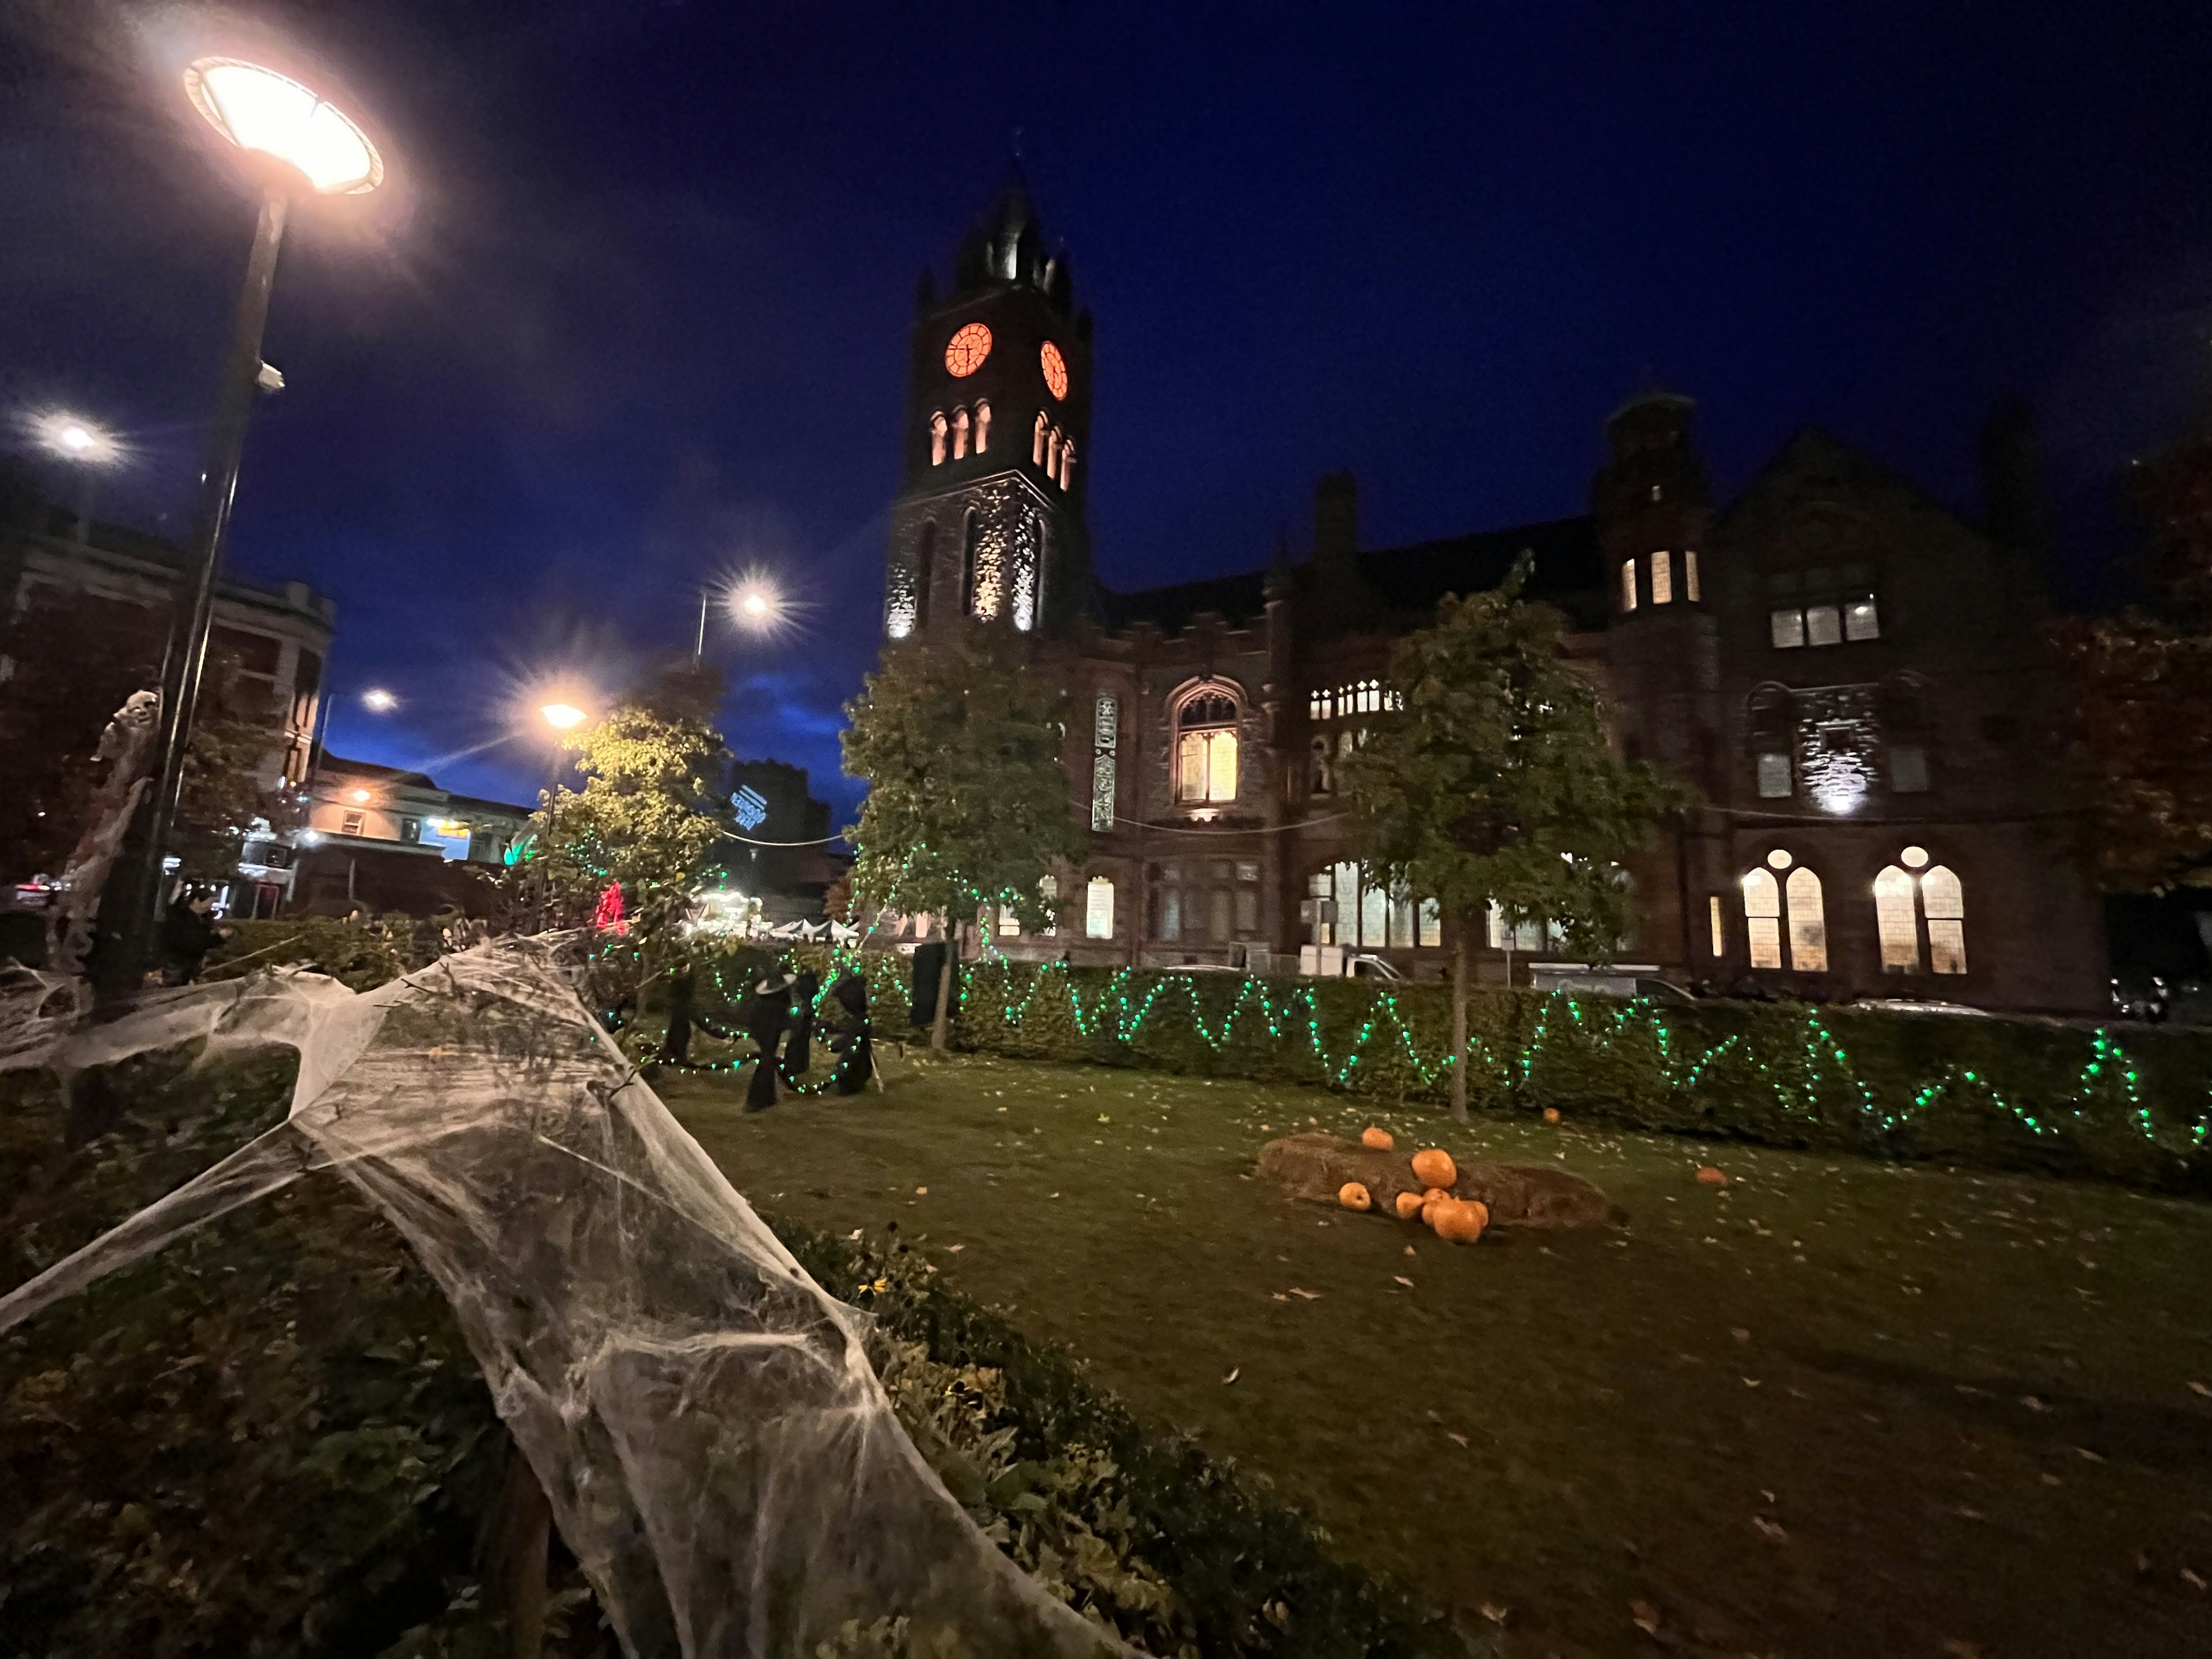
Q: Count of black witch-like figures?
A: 4